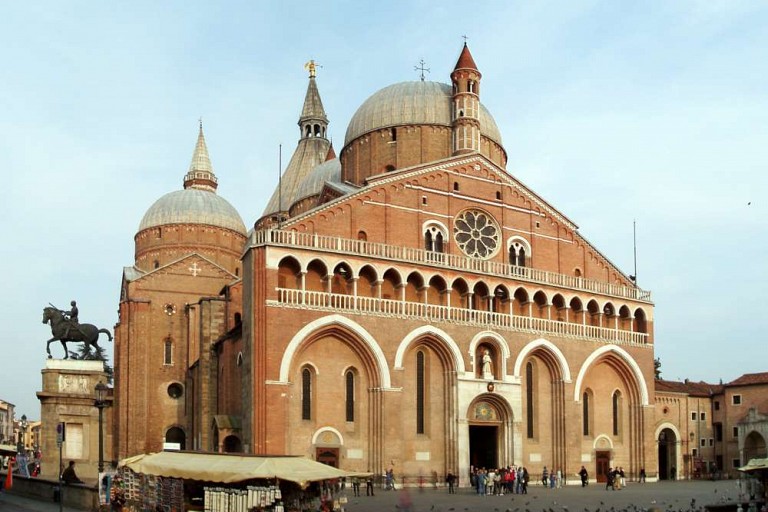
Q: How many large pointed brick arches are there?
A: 4